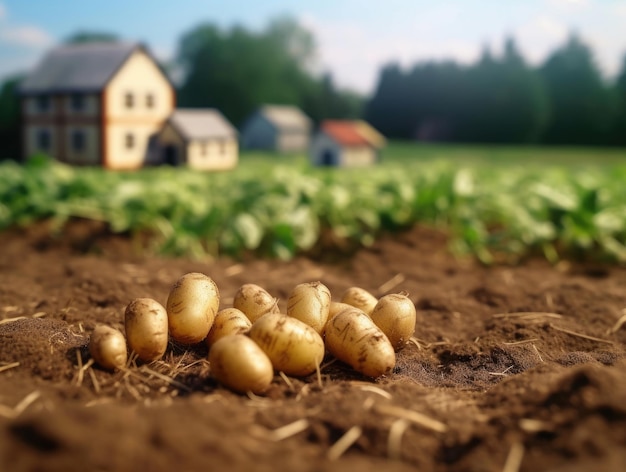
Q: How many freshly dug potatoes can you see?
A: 12